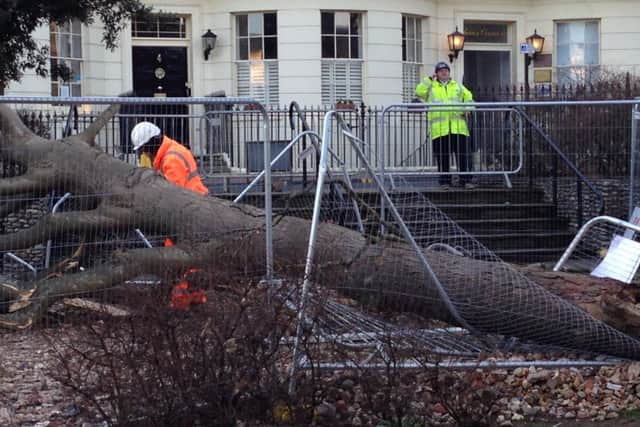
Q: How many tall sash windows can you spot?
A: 5